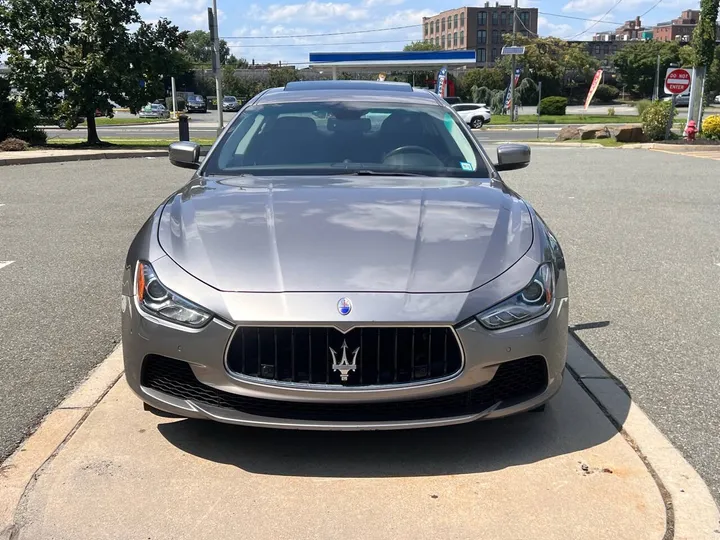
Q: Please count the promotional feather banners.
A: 3